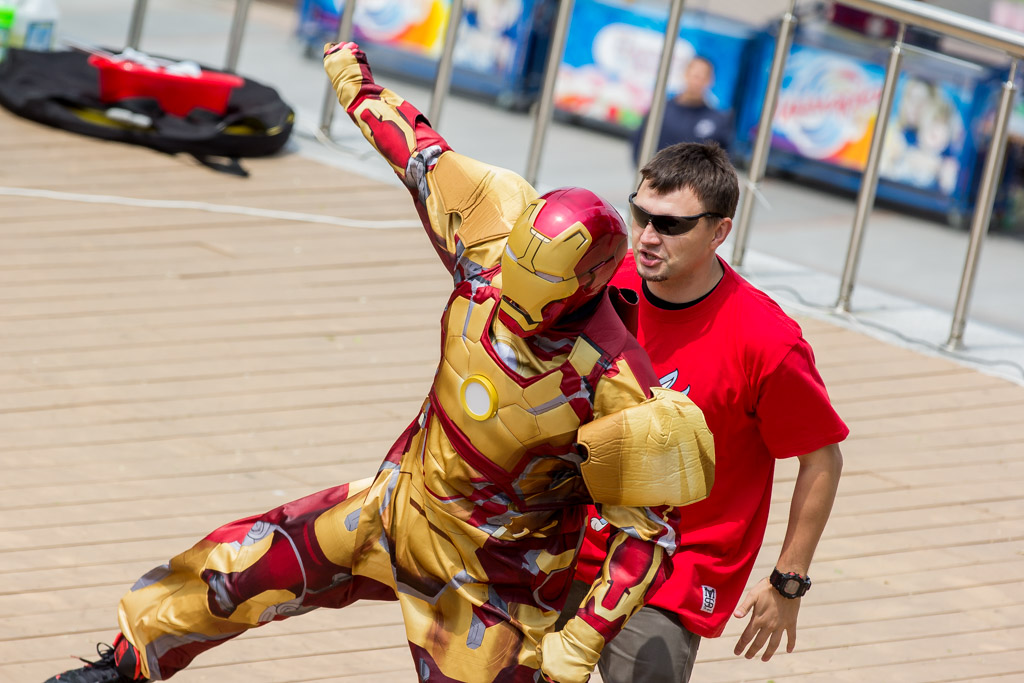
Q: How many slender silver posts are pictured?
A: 9